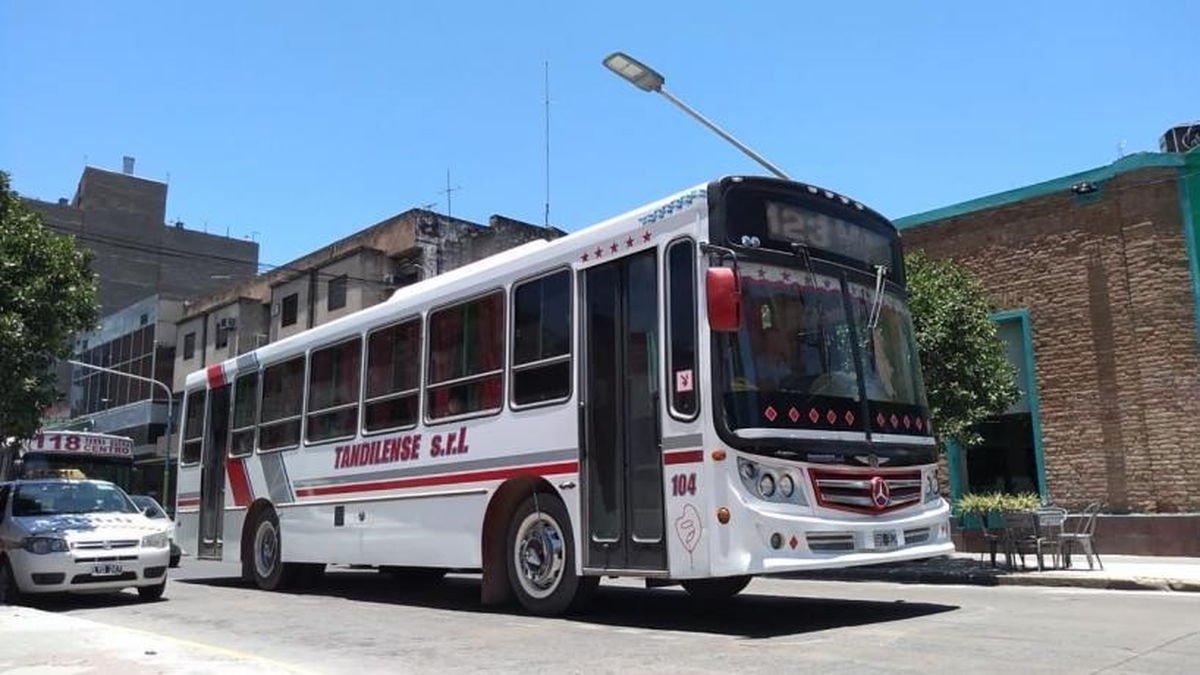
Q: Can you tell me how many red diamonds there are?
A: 10